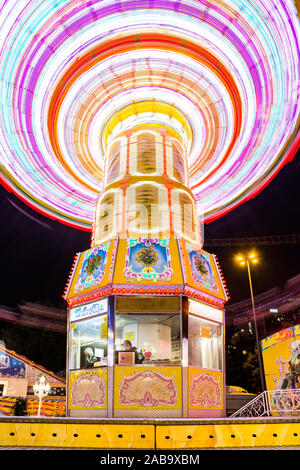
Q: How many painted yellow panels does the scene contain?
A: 6